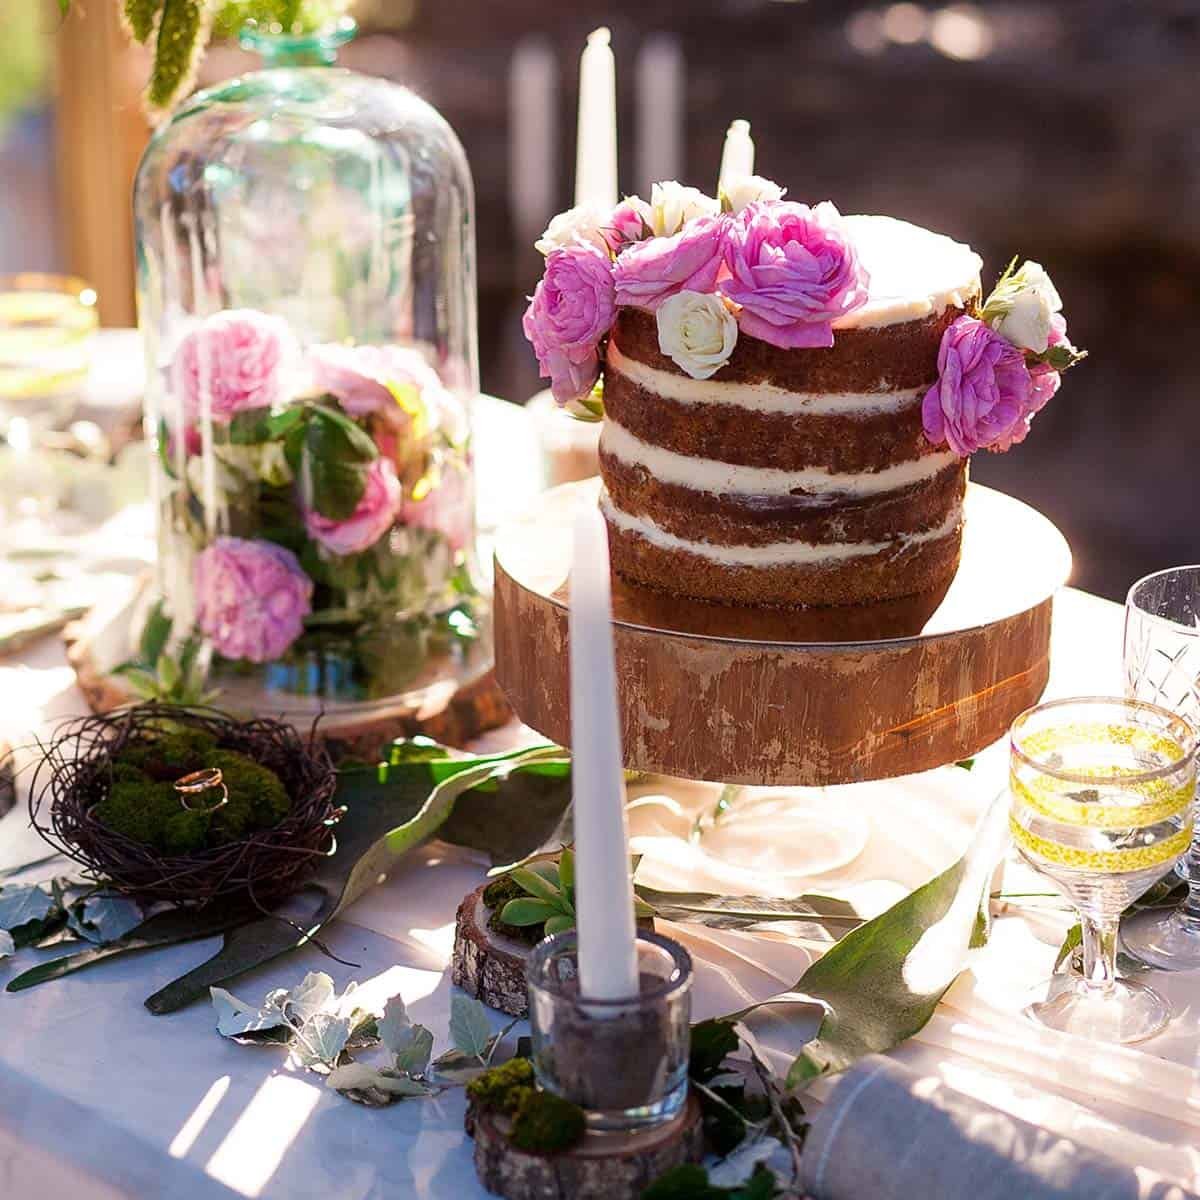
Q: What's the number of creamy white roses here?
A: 5